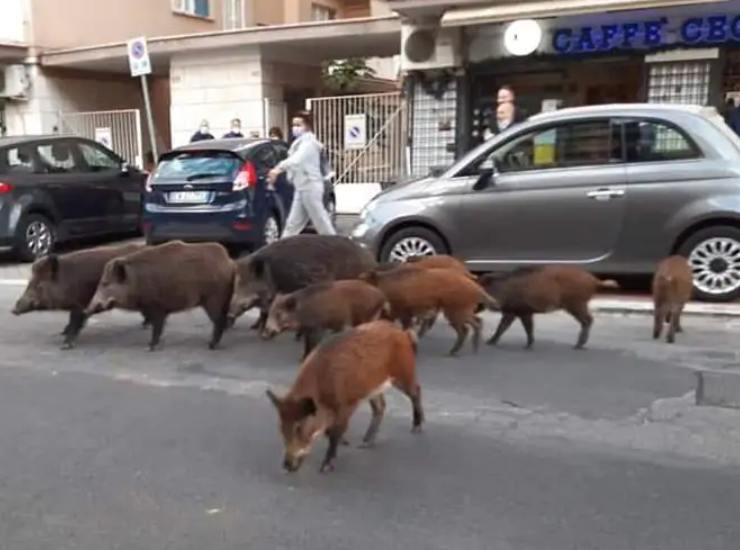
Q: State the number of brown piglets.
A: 6